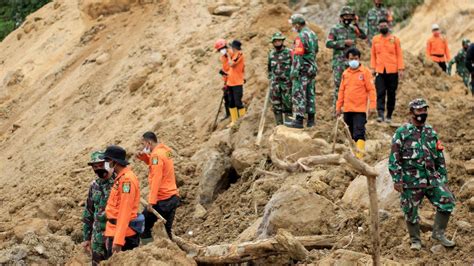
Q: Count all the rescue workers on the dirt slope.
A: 15